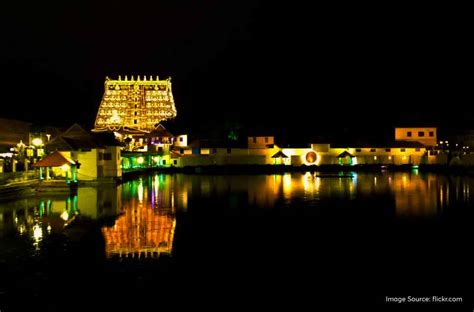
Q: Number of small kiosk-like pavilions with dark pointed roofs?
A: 2